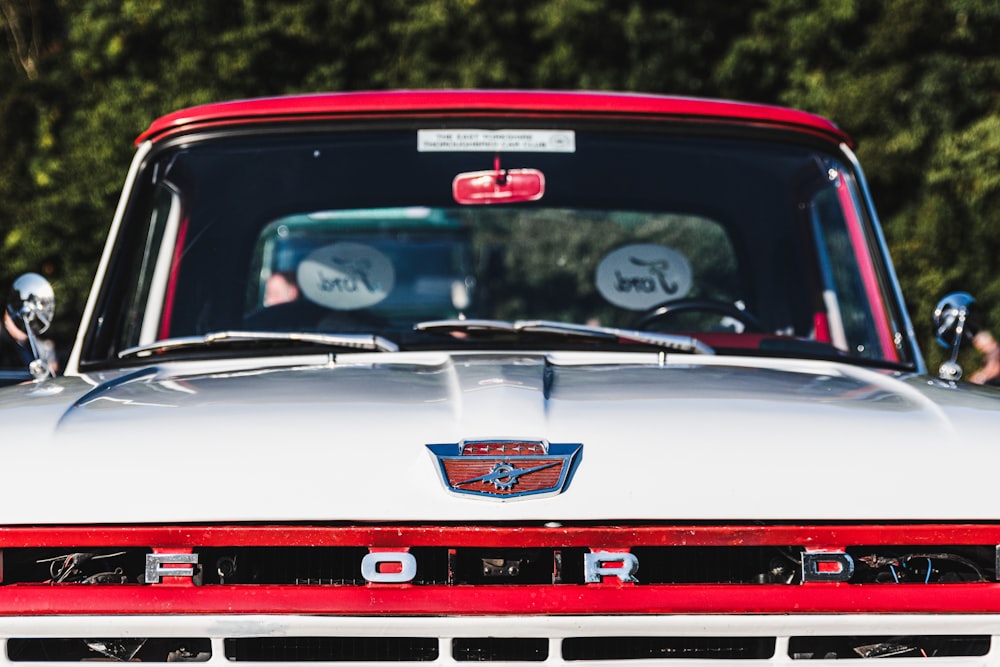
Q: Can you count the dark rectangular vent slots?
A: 5